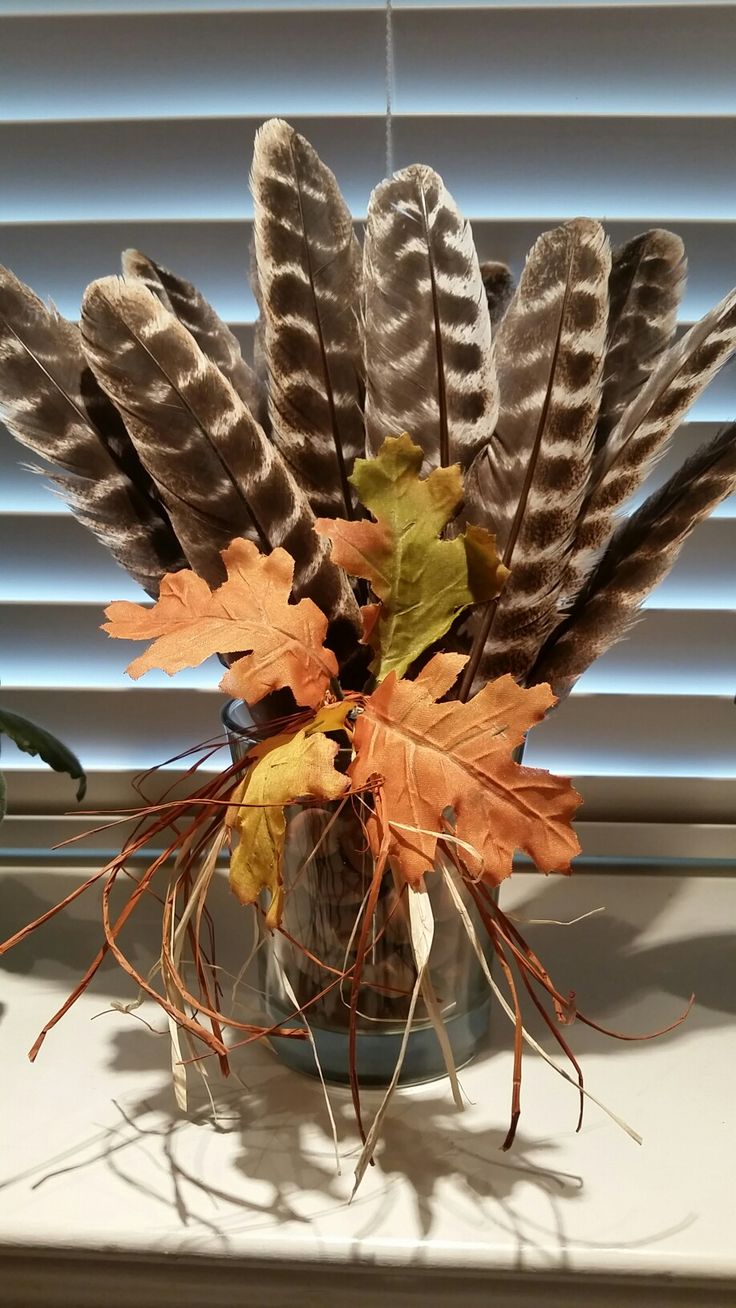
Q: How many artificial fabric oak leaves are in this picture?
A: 4